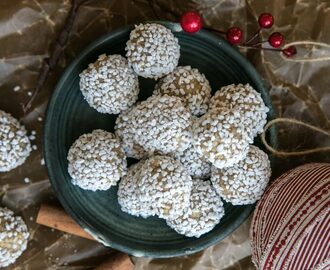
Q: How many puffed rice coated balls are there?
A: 15